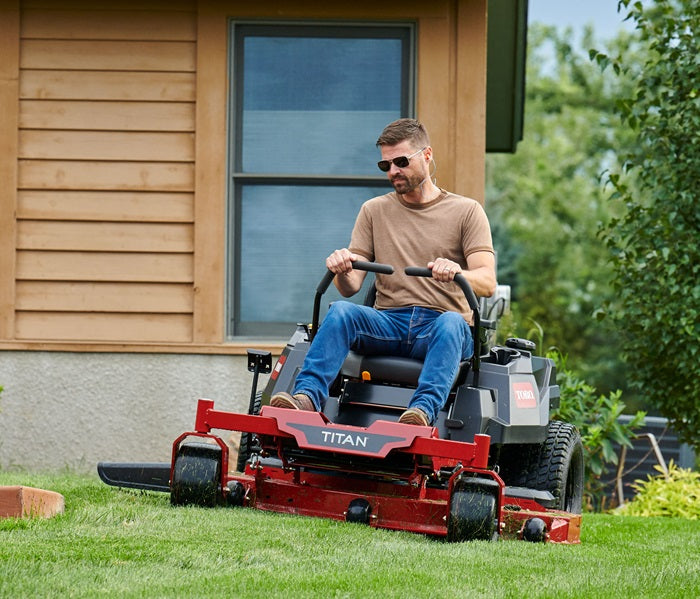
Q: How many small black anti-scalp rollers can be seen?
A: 3